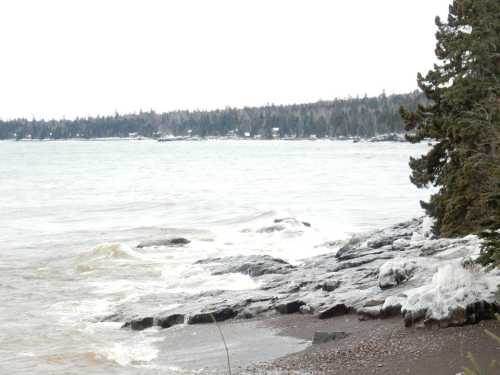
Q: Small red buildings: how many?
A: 0